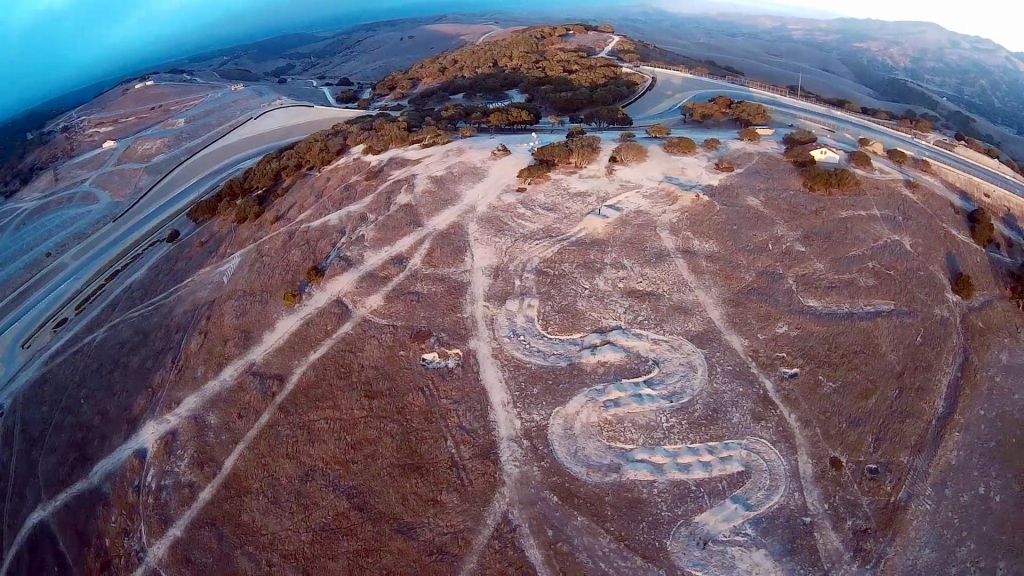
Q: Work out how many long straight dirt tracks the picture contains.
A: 4